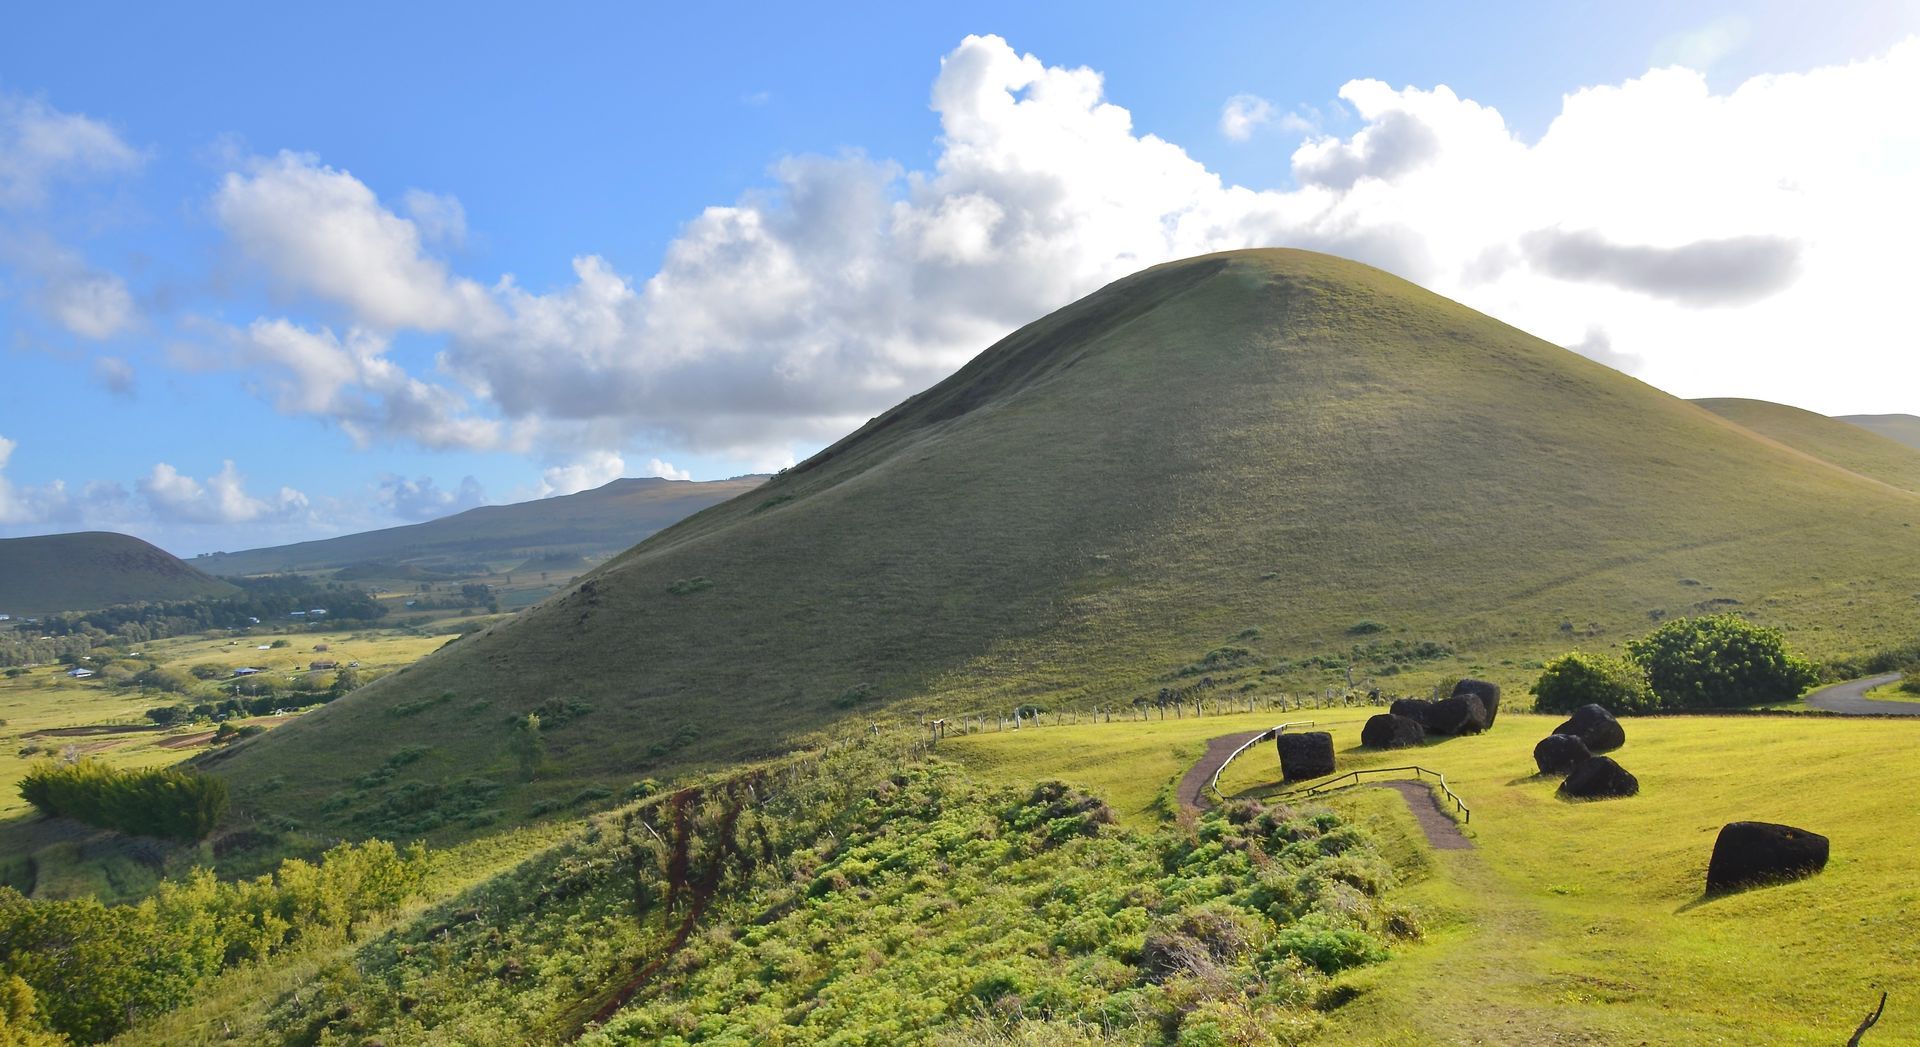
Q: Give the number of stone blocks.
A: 9